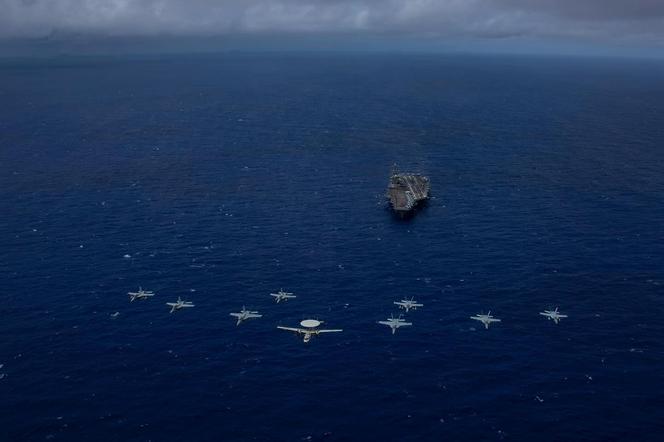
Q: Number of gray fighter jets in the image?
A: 8